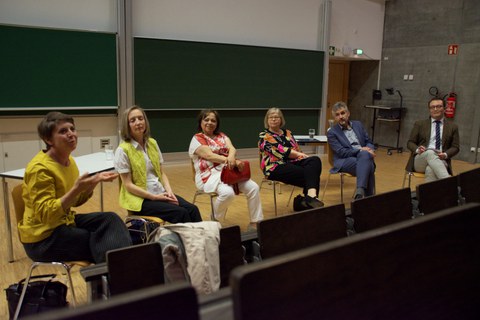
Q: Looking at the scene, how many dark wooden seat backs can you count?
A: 8